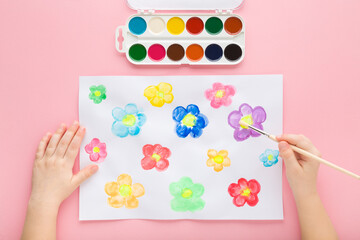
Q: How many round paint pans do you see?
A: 12